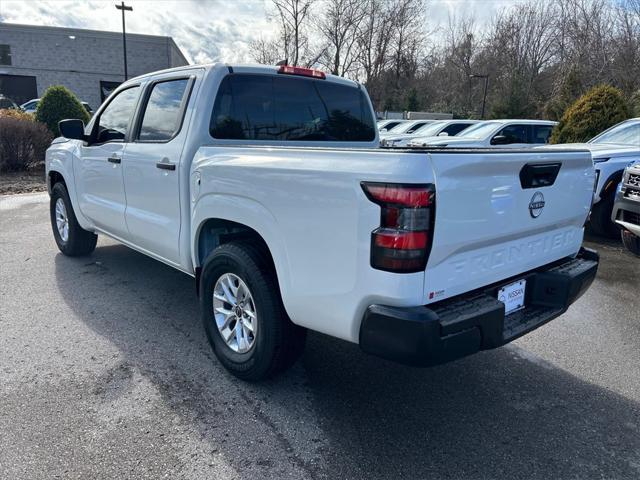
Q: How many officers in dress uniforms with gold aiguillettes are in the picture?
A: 0